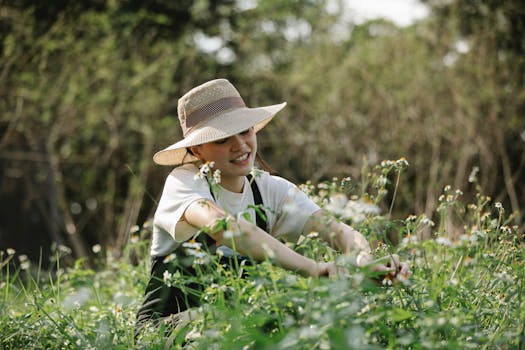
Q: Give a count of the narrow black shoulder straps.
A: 2